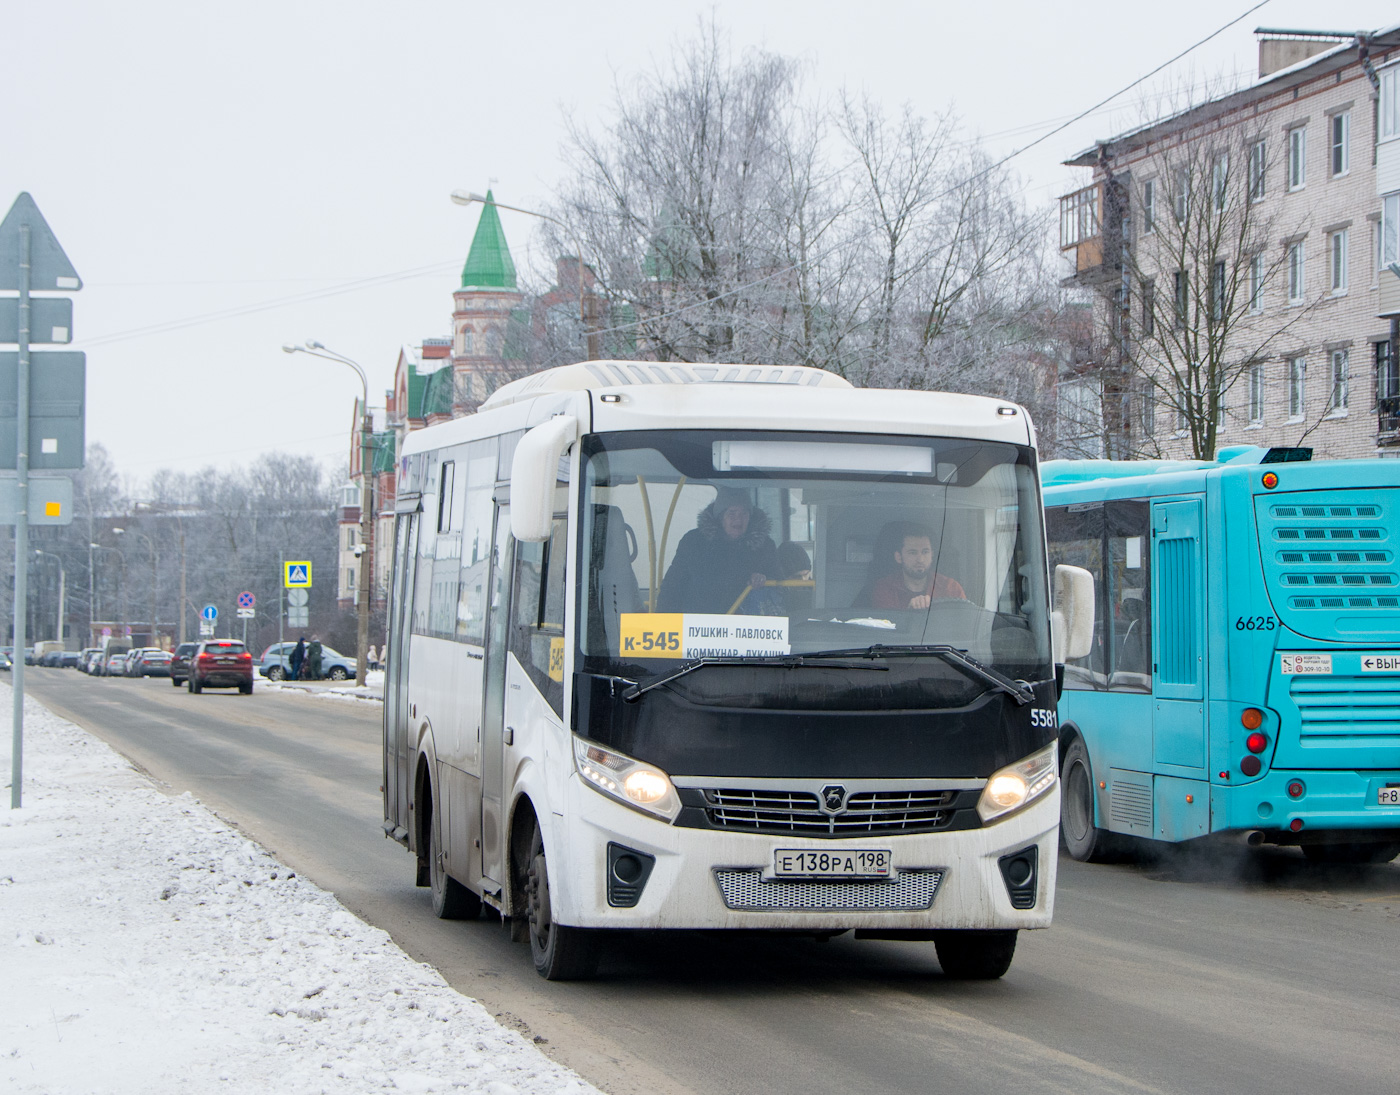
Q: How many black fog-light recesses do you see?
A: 2